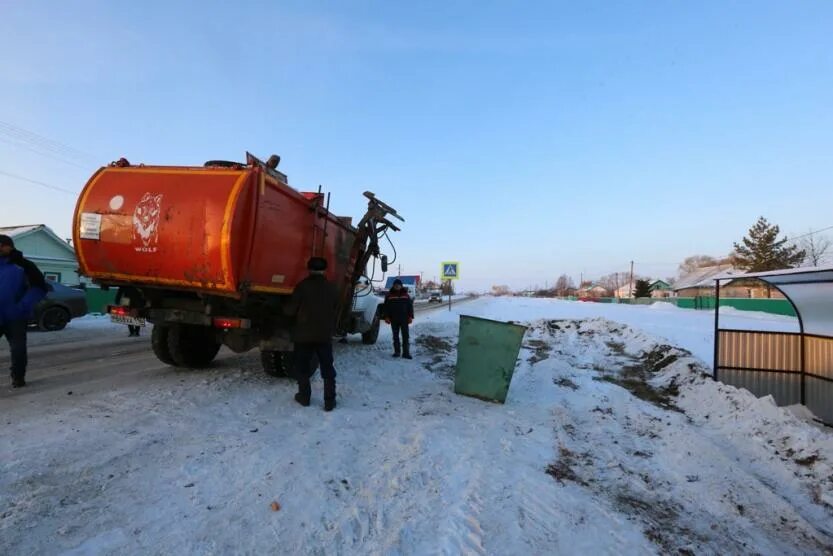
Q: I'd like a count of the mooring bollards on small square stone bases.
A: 0